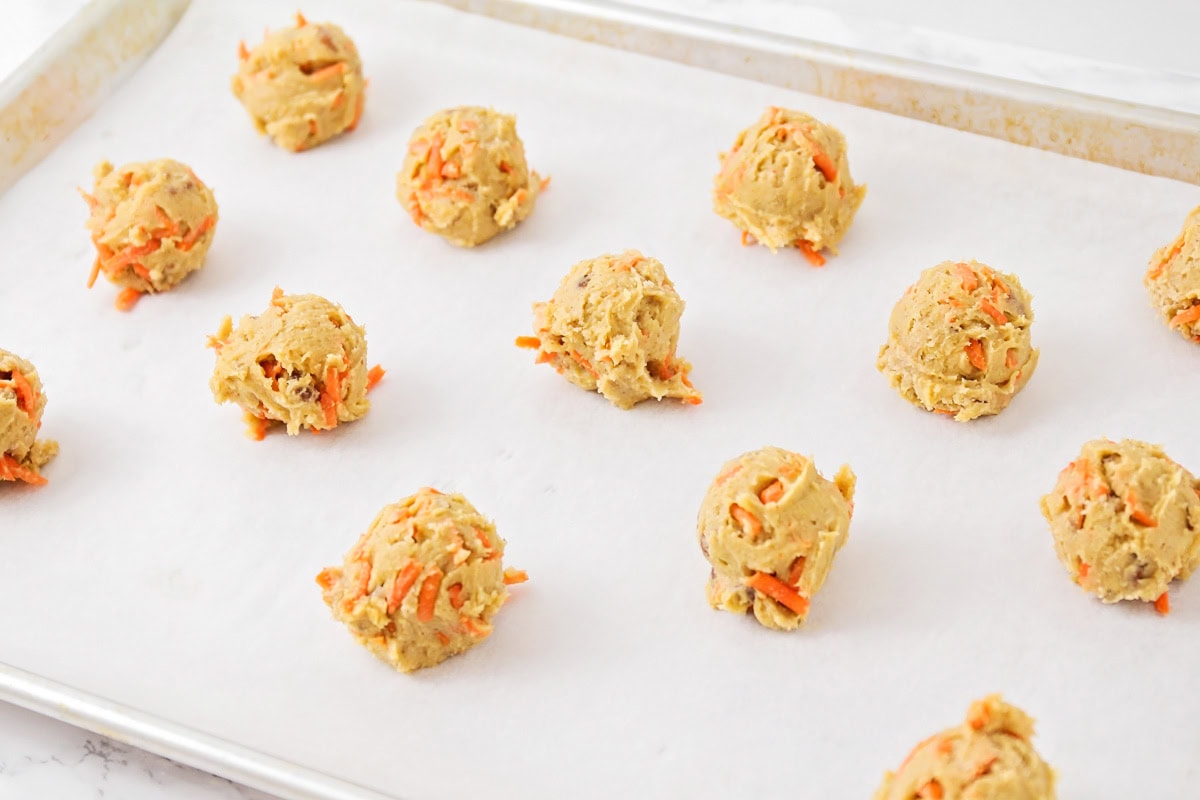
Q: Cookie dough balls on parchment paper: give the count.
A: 13